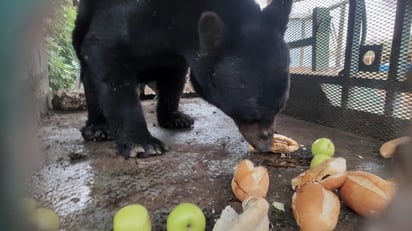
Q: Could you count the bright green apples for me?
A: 4